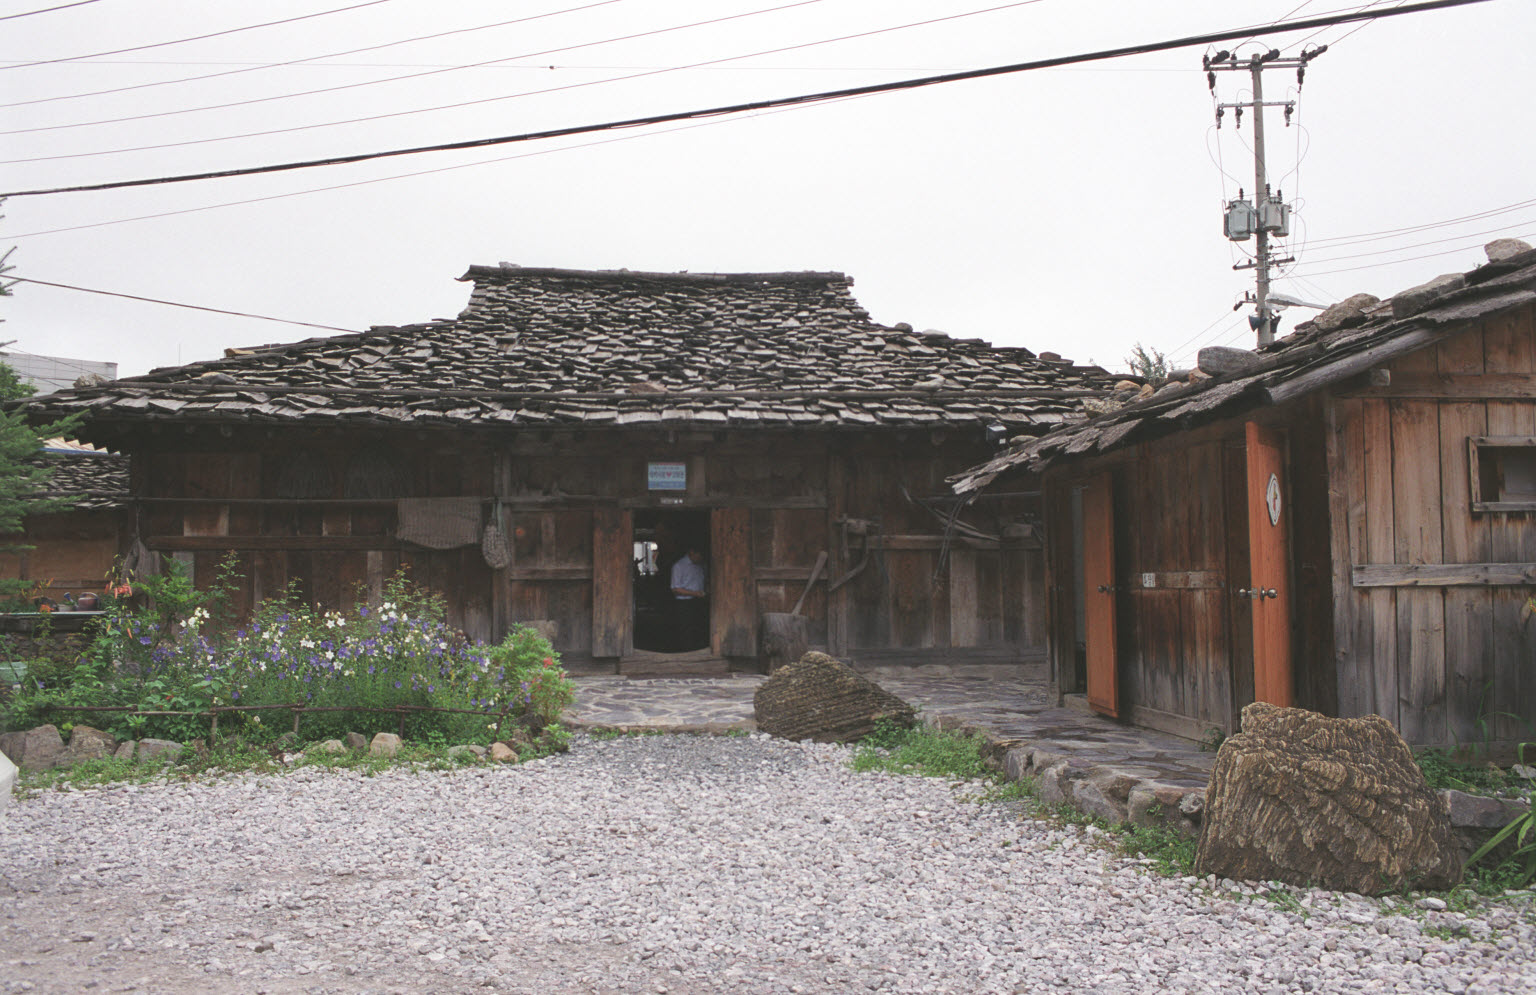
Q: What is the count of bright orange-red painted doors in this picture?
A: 2